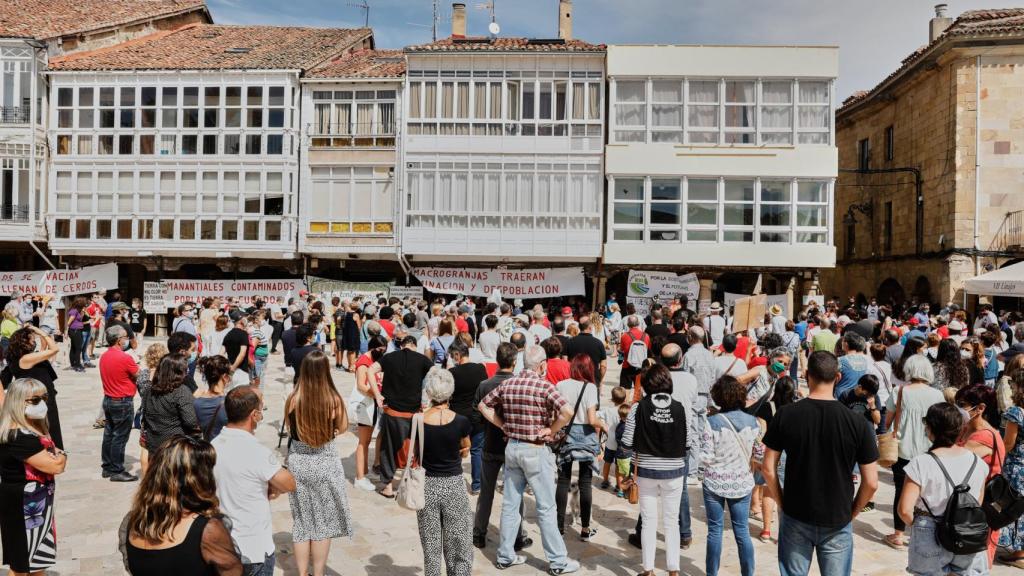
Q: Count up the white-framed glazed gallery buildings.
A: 5